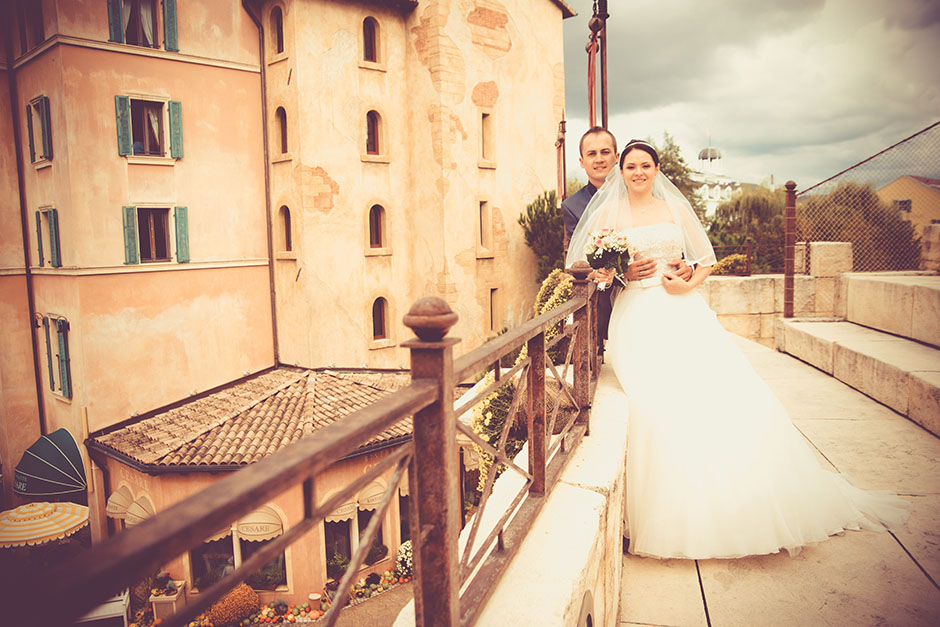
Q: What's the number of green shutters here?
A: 12